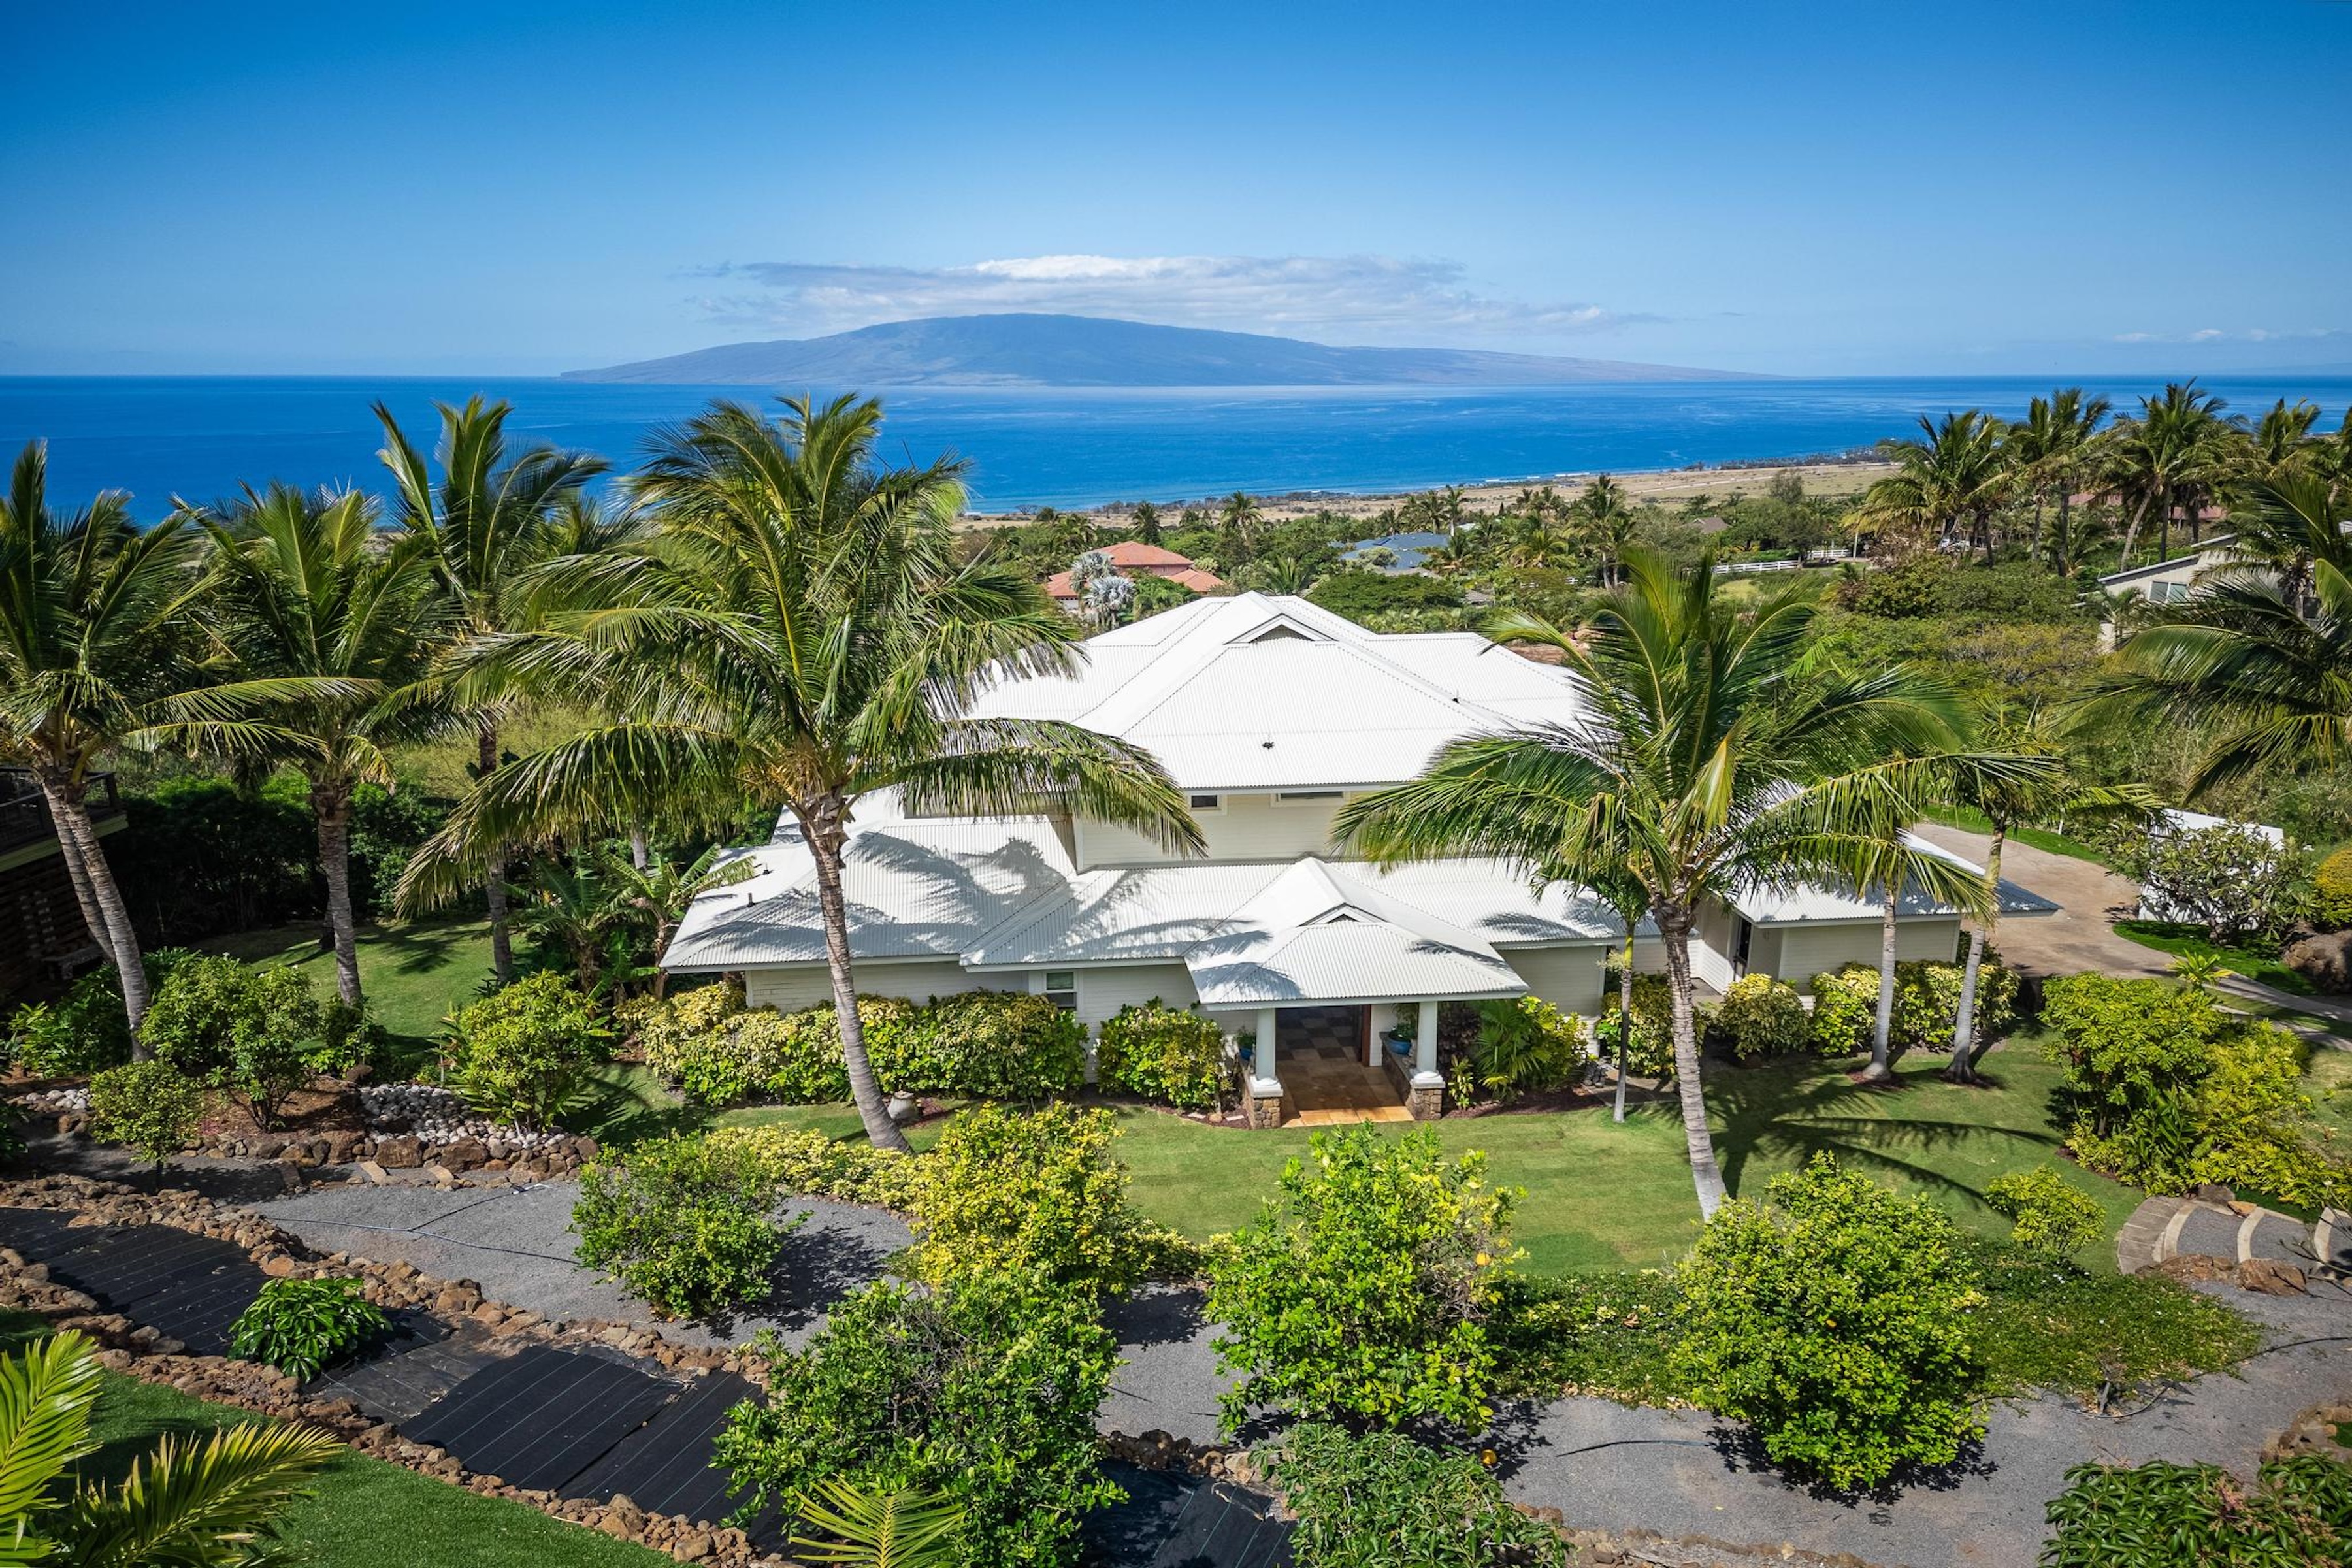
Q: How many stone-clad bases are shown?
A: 2